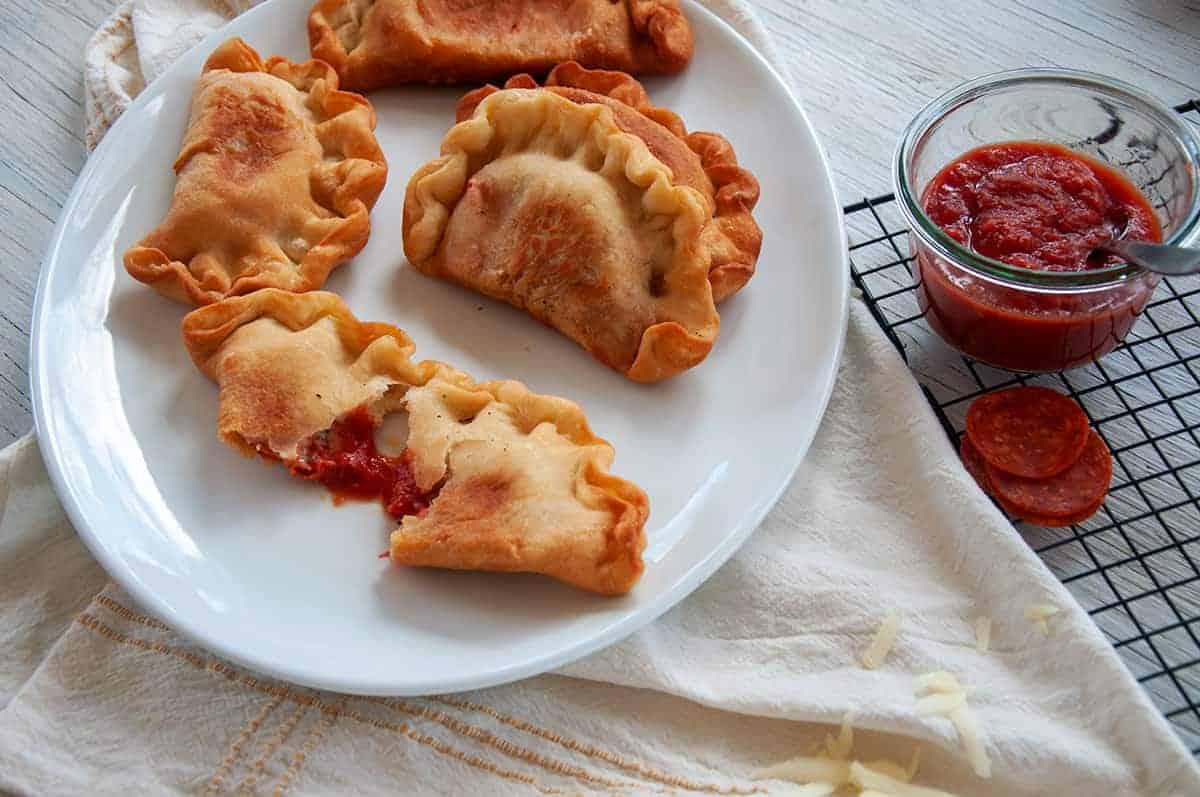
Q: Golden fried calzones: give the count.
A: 5